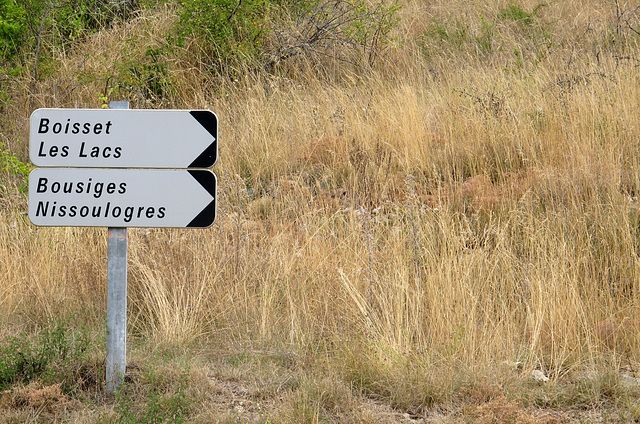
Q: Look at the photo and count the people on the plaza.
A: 0